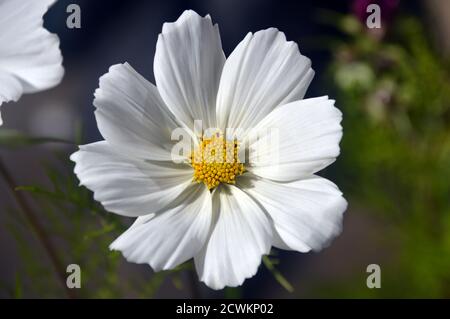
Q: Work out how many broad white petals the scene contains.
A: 8